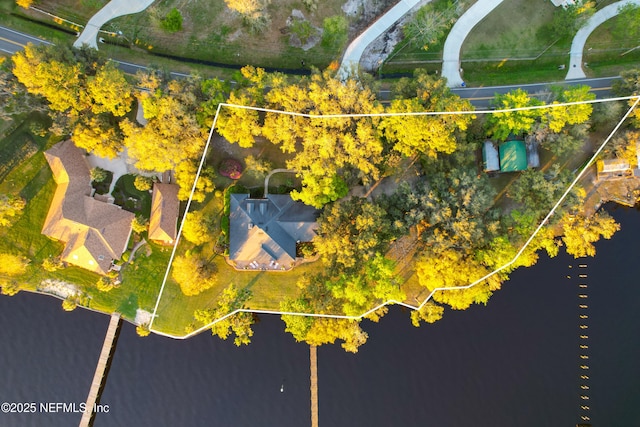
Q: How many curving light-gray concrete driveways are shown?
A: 4